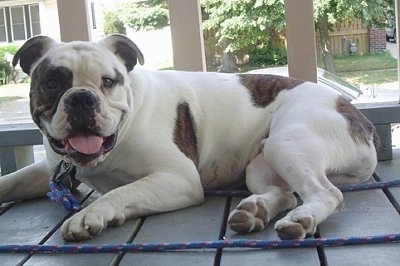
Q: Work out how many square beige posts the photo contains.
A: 3